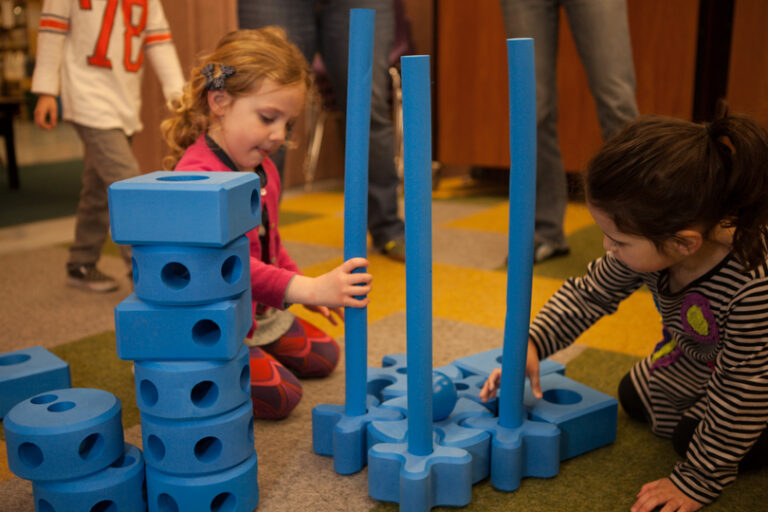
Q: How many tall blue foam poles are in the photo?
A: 3